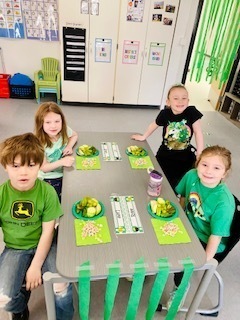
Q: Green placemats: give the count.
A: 4